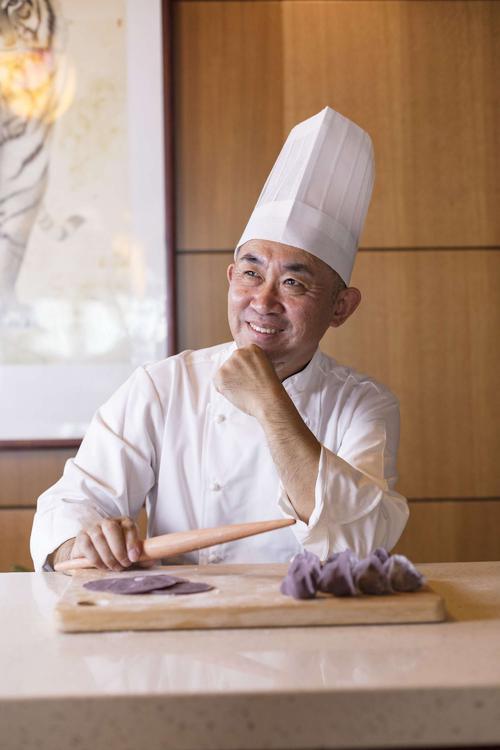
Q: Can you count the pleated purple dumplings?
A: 4